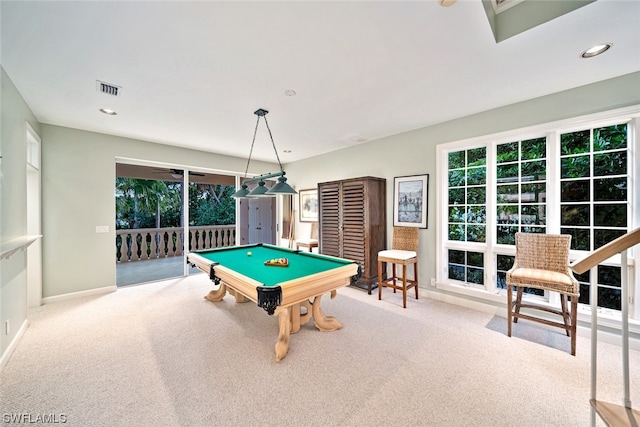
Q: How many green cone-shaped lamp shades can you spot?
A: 3